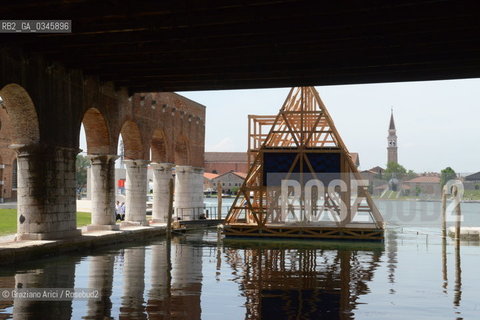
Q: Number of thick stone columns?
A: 5